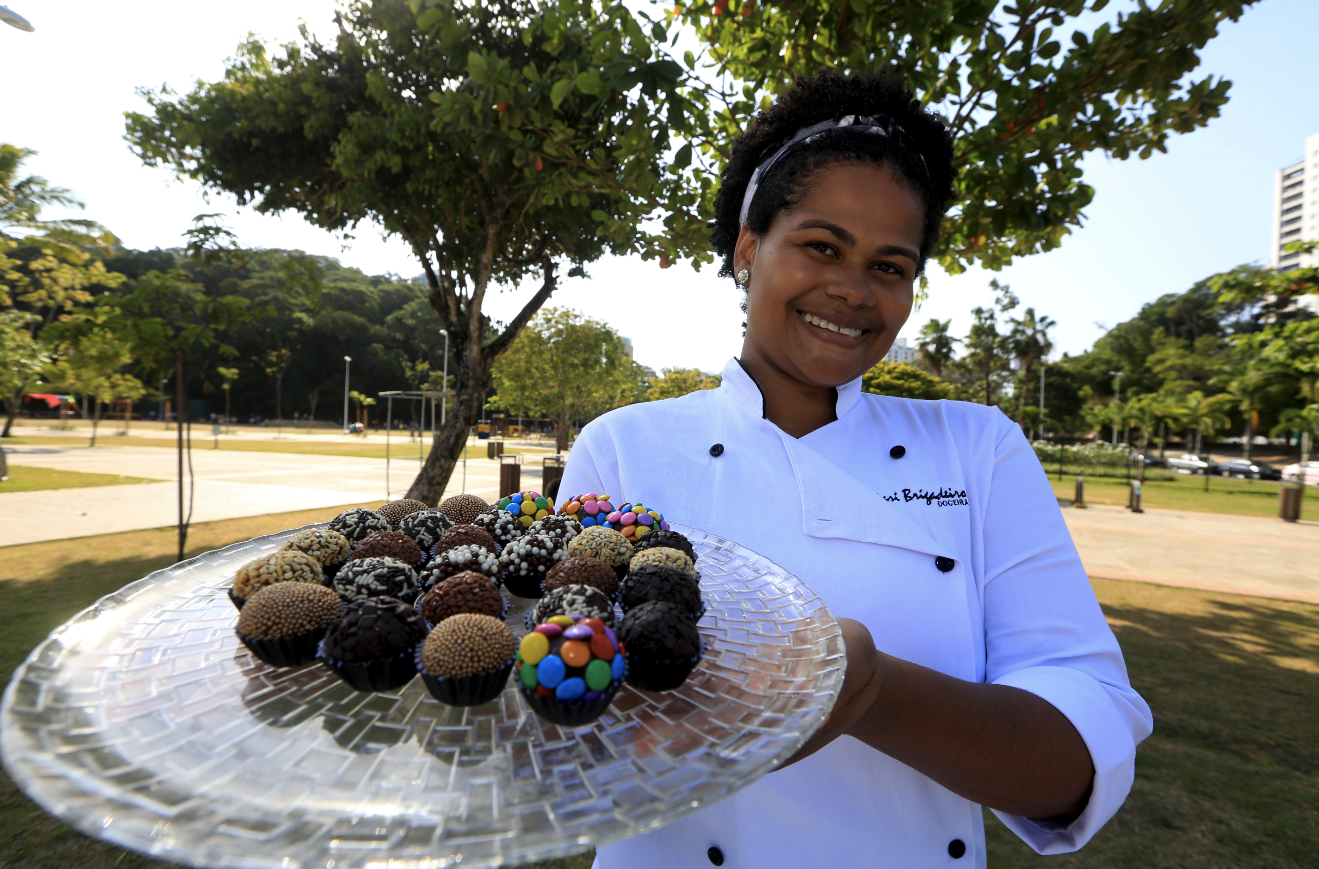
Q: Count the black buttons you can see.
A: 5